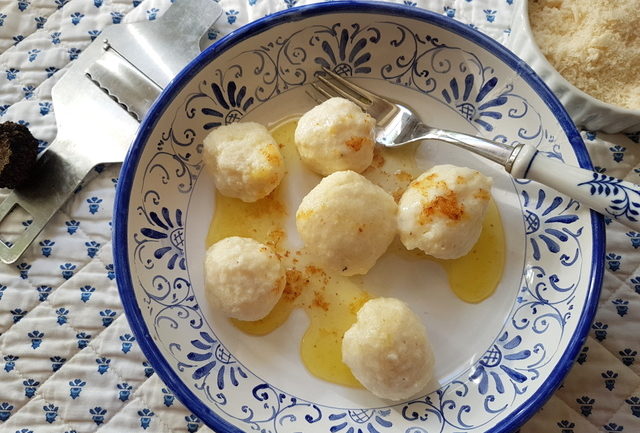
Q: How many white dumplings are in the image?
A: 6